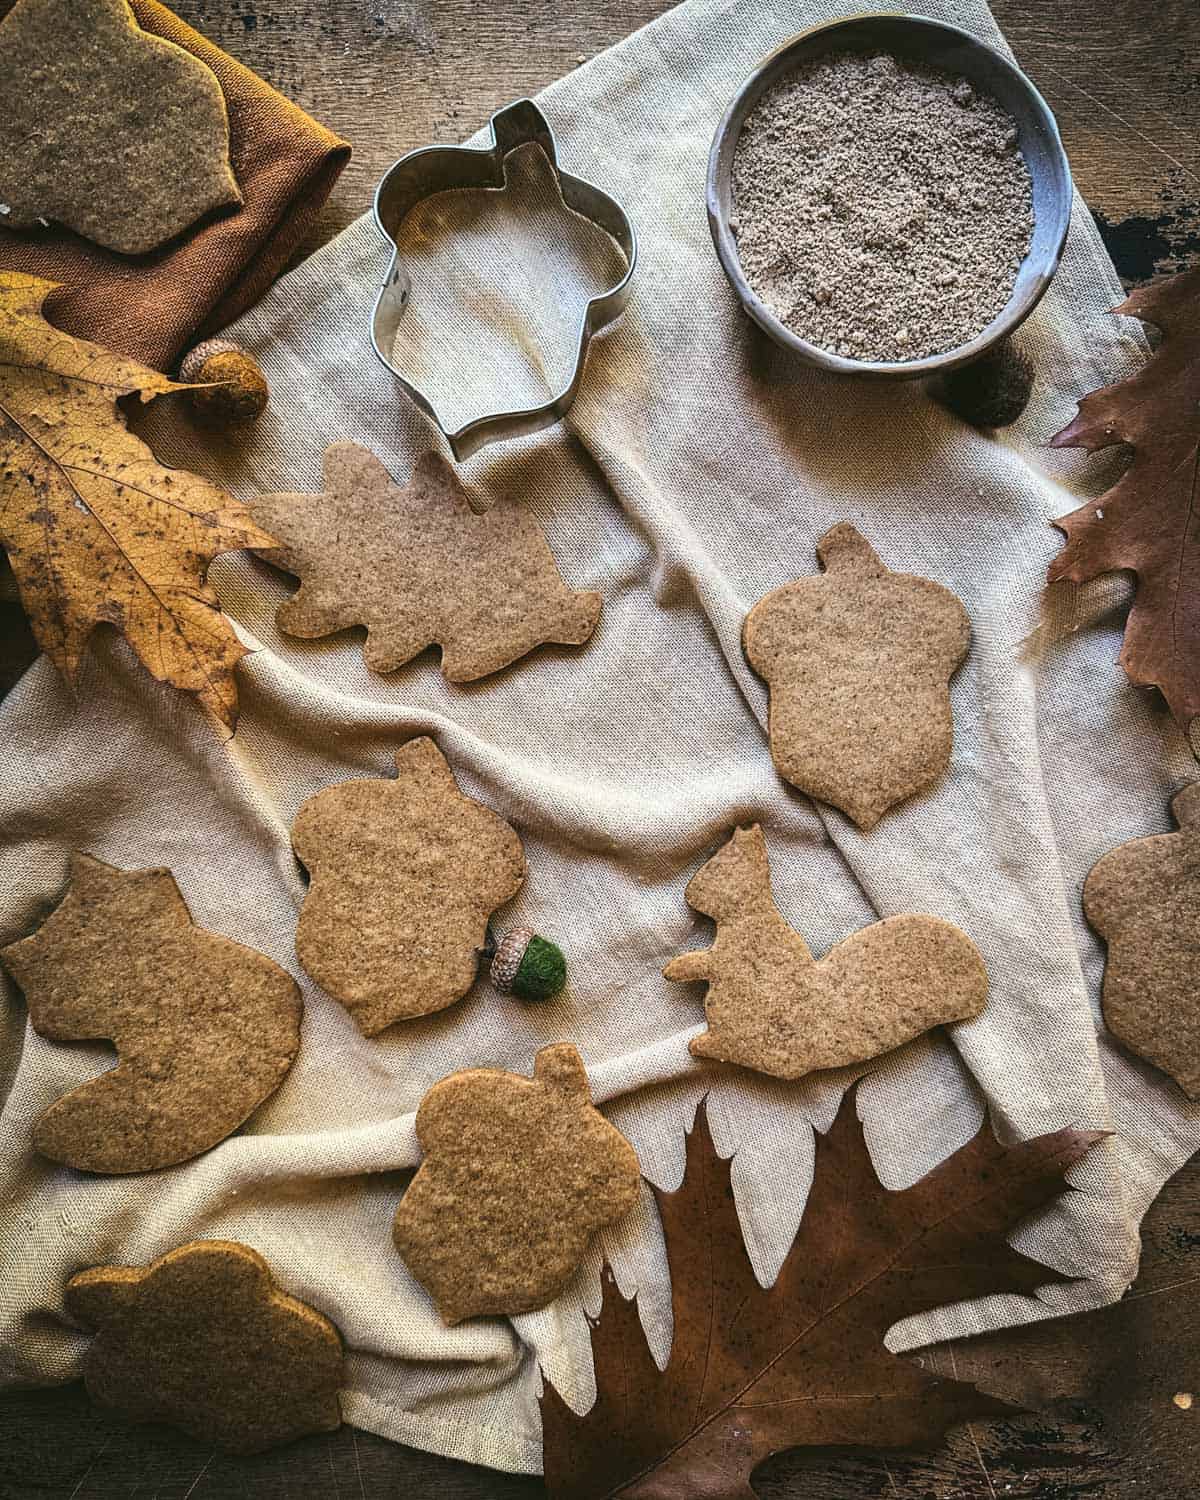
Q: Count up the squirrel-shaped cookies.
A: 1